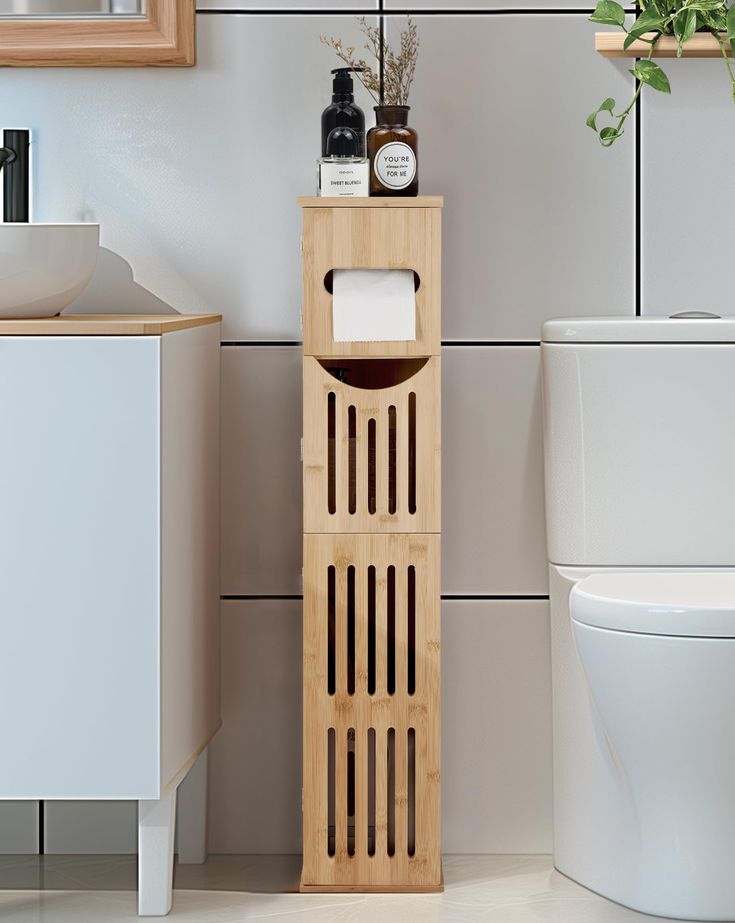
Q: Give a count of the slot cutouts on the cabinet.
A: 15